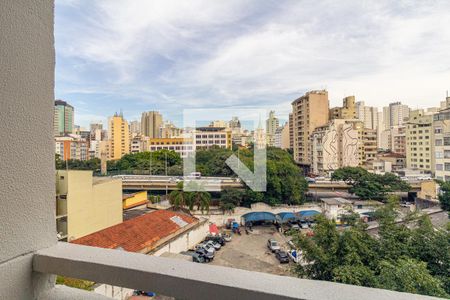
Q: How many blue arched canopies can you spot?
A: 3